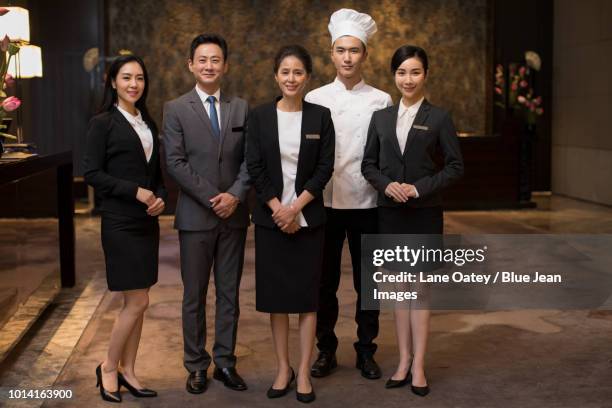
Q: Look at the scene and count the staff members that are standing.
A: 5